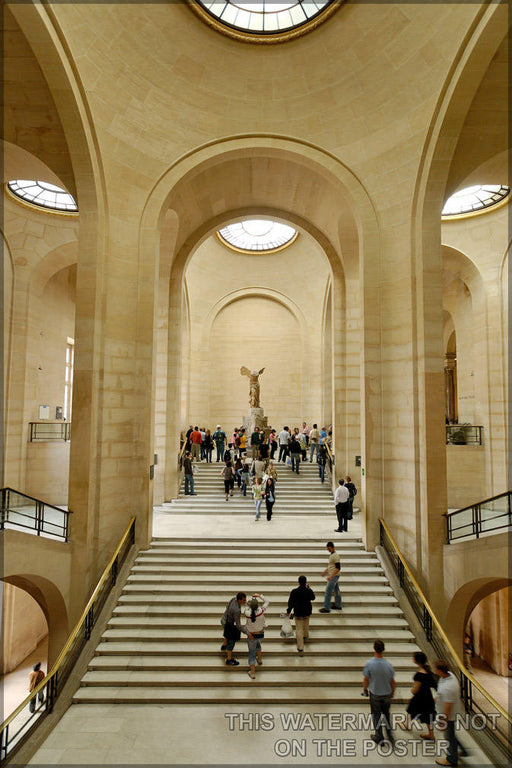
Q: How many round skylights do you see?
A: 4